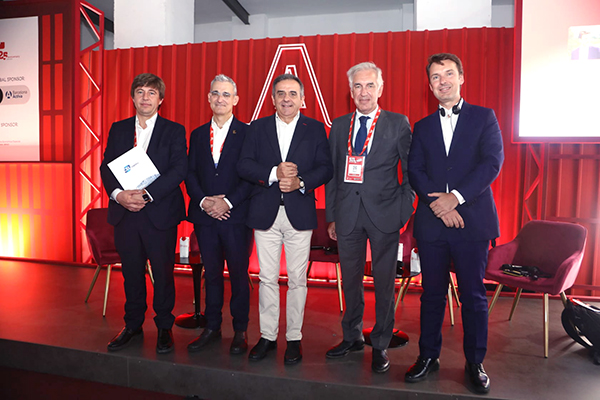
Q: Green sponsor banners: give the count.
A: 0